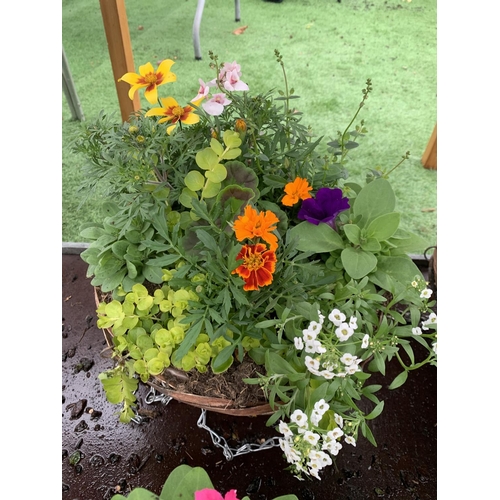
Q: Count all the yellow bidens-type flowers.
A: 2